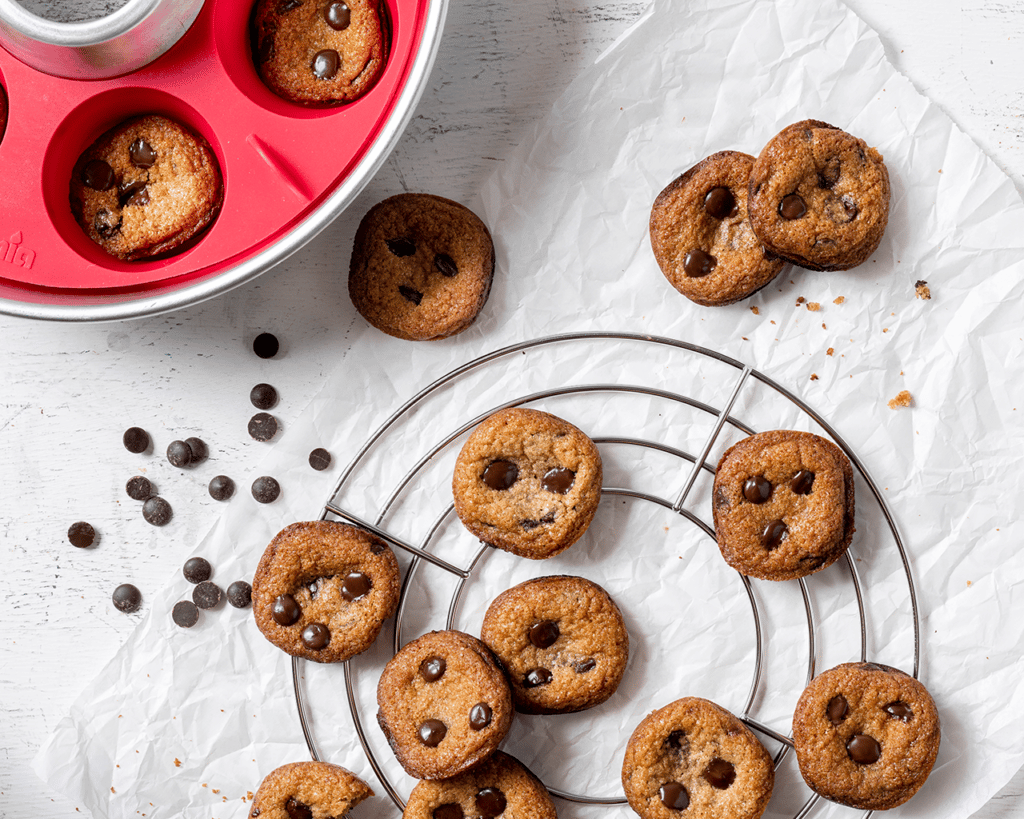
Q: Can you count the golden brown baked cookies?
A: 14